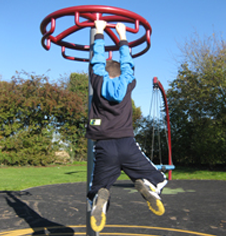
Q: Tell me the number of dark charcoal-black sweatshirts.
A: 1